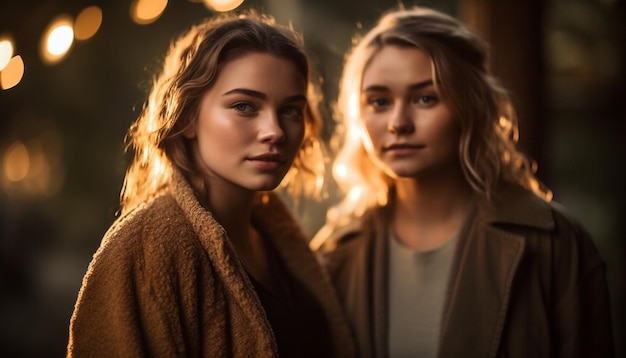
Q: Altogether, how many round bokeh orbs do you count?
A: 7